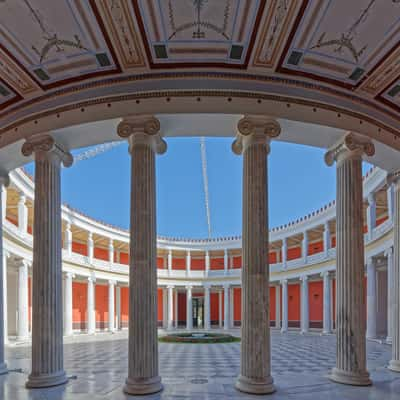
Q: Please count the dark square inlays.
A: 8